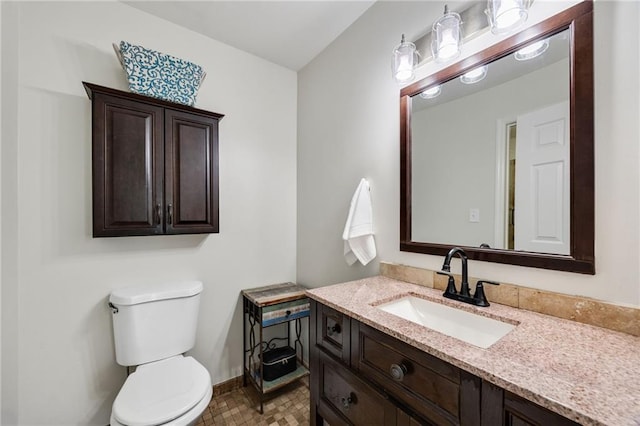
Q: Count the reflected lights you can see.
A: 3